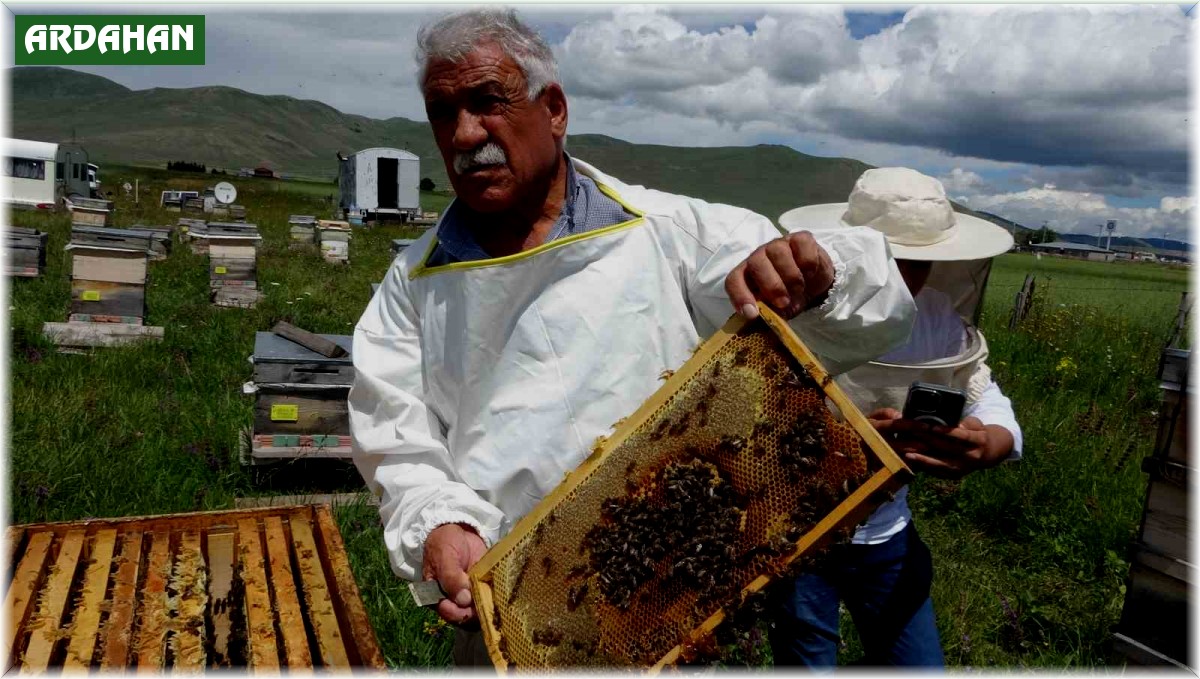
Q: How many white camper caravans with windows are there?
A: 1